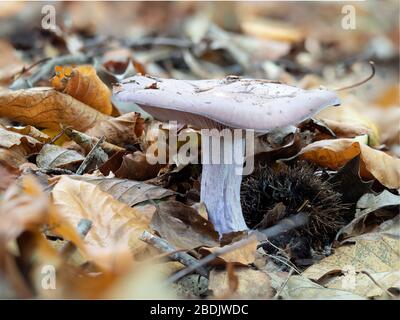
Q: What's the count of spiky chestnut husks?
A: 1